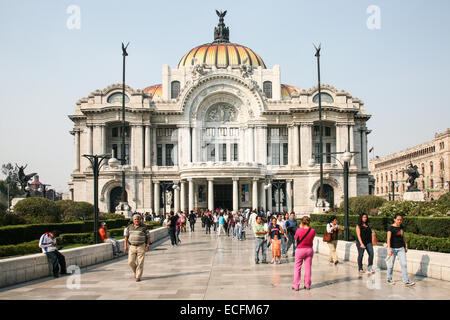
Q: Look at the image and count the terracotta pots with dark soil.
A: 0